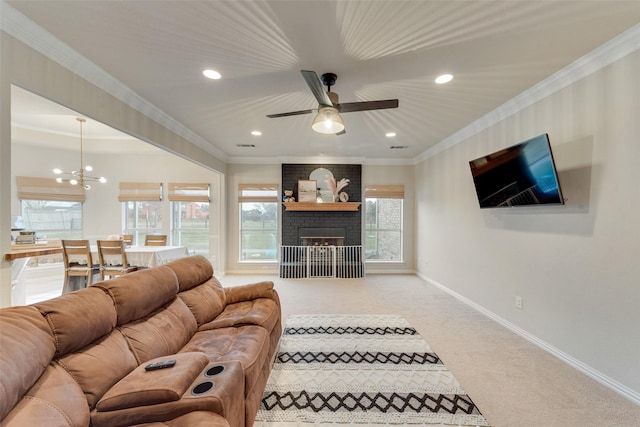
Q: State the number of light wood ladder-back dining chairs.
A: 4